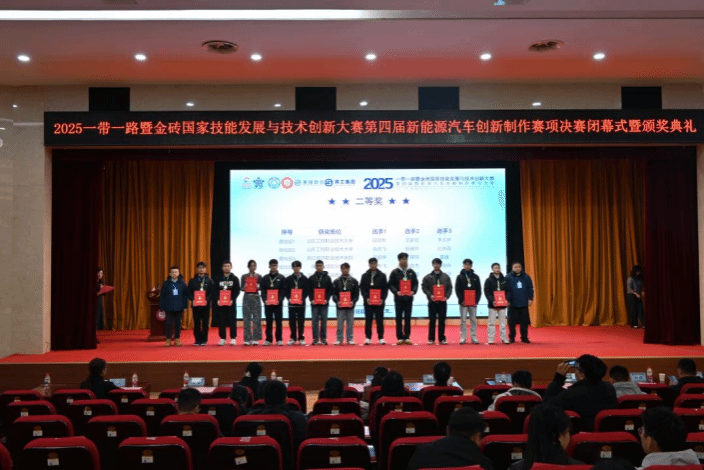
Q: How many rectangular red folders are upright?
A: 12